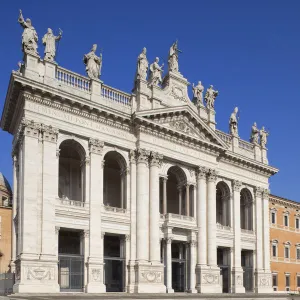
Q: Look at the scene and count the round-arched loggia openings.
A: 5